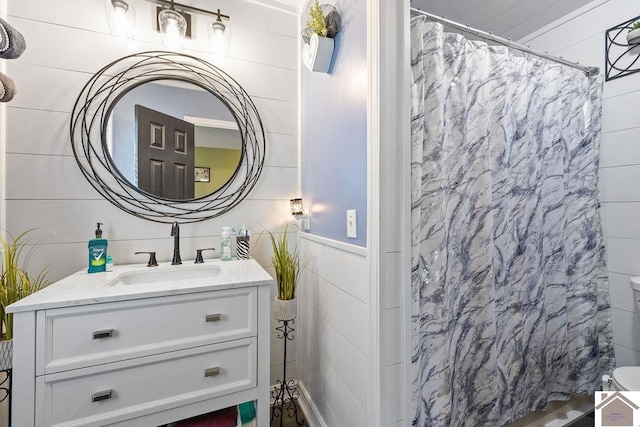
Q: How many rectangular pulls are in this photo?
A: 4